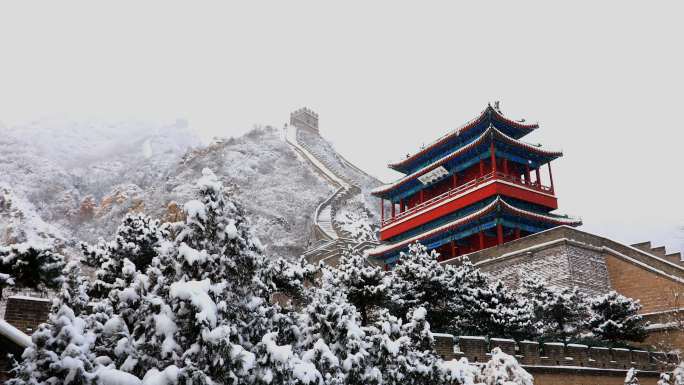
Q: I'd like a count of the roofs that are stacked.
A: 3